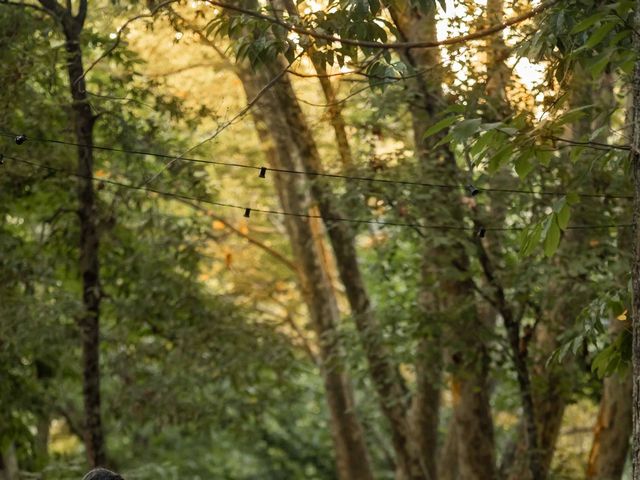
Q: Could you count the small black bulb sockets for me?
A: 6